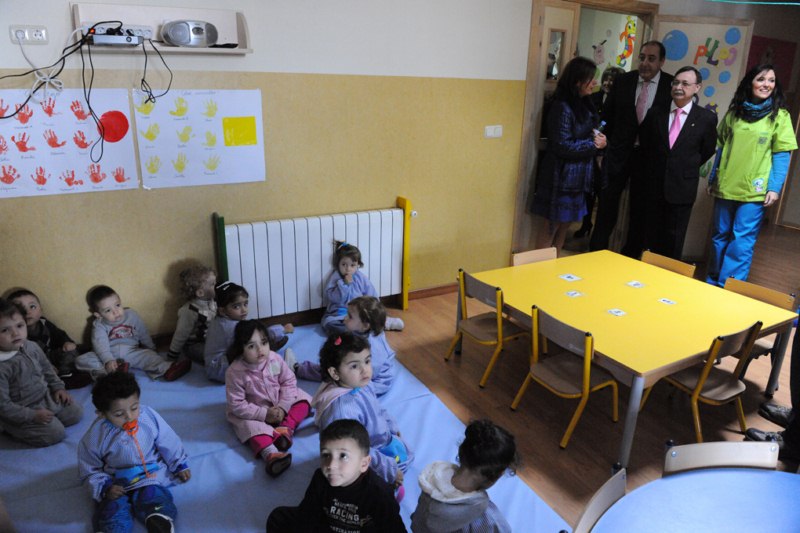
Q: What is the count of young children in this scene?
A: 12